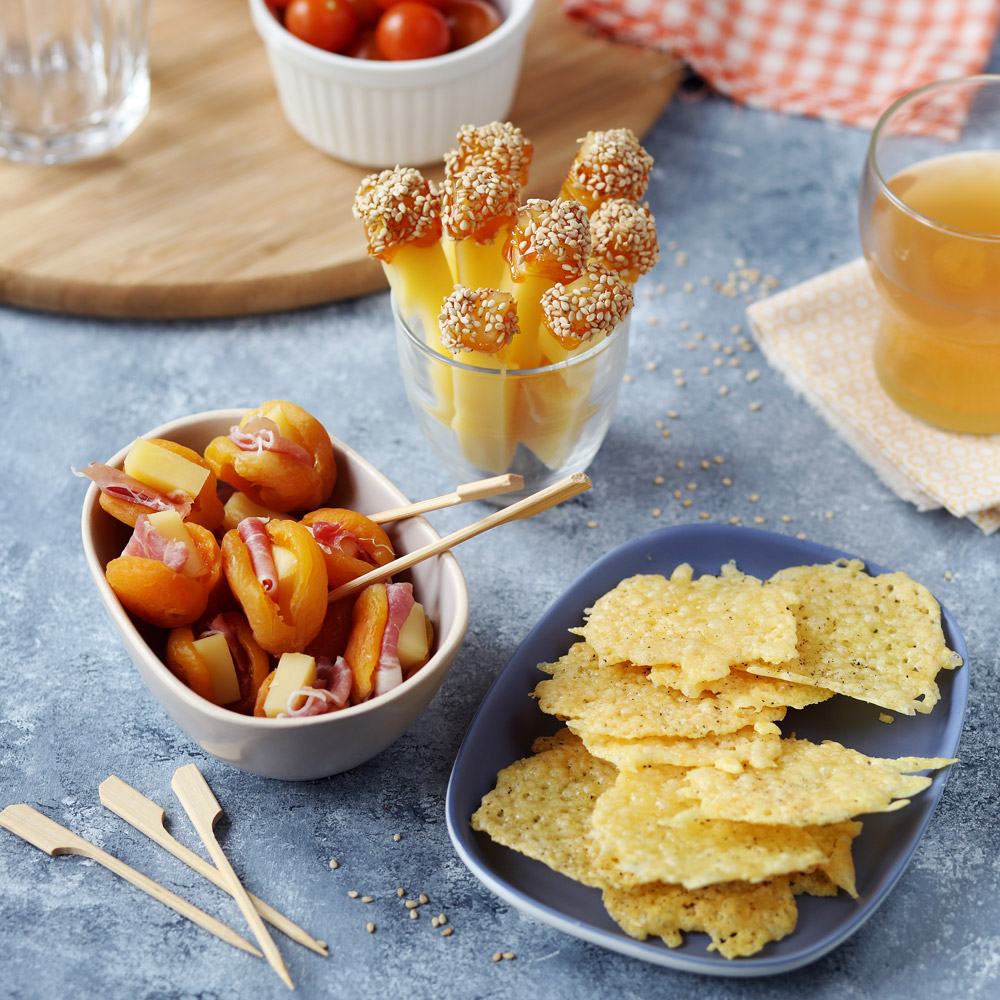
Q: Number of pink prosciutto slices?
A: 8